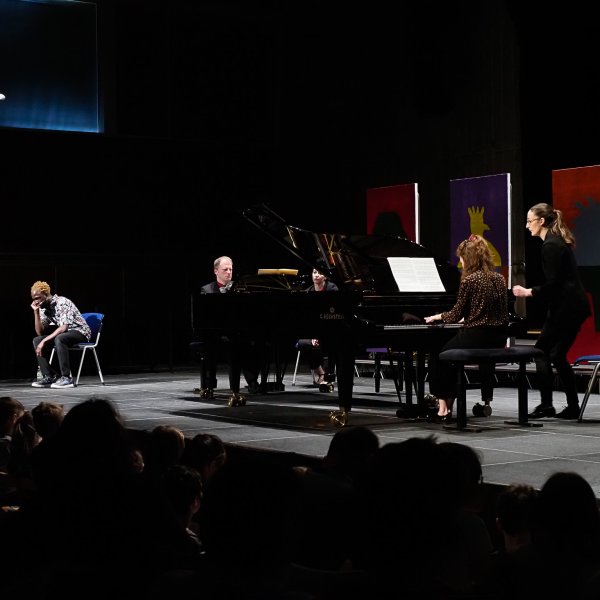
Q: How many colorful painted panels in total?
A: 3